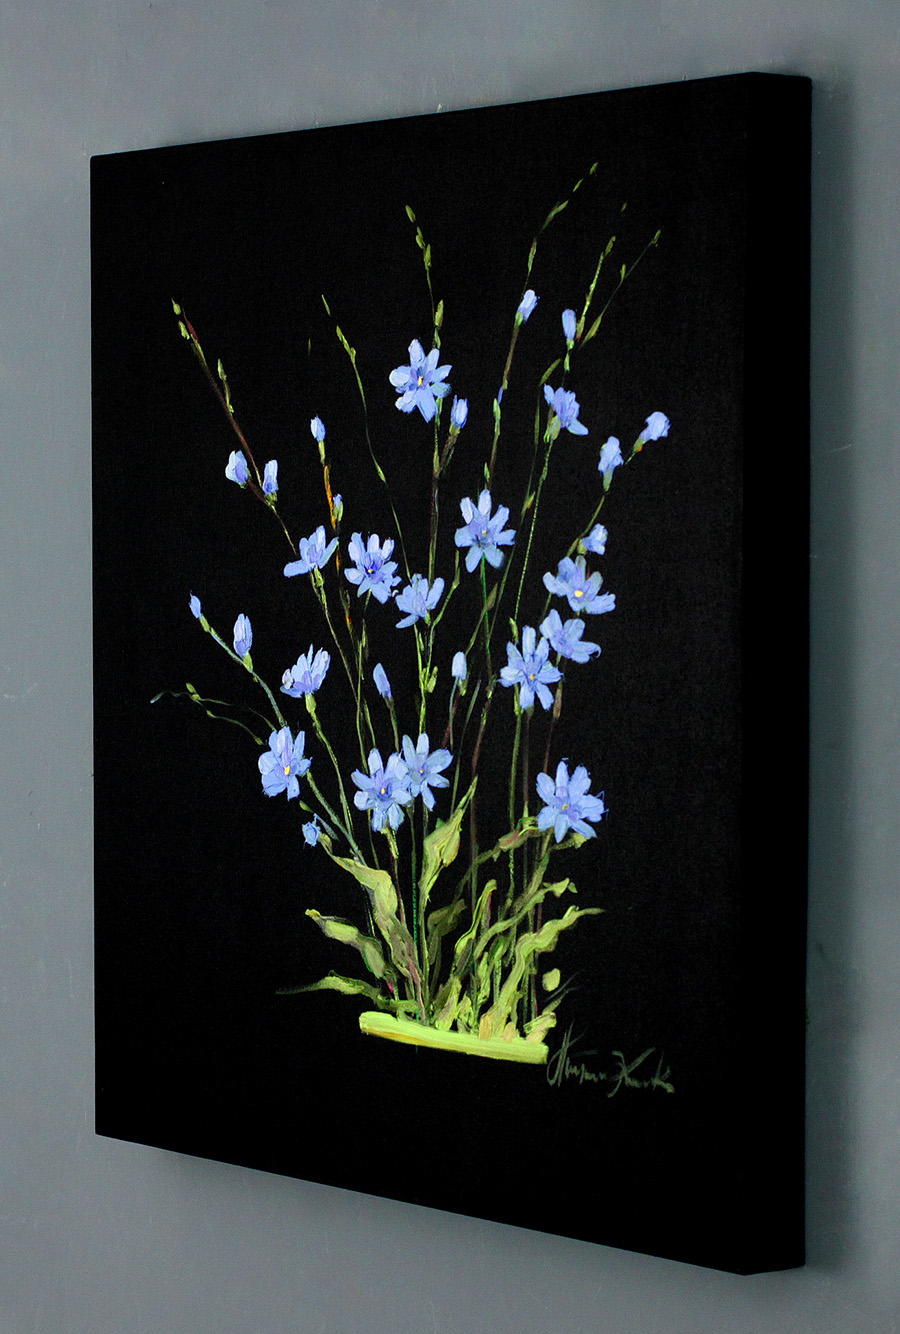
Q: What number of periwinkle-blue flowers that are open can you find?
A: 14